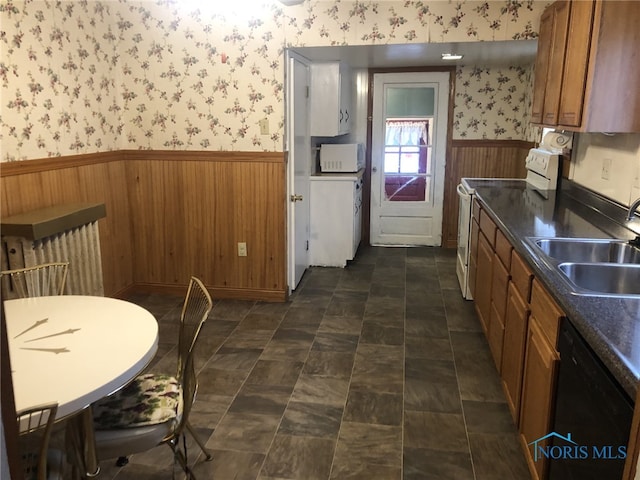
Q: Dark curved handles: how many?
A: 4